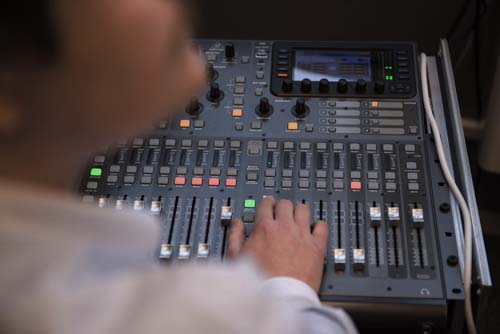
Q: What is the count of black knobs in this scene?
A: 12